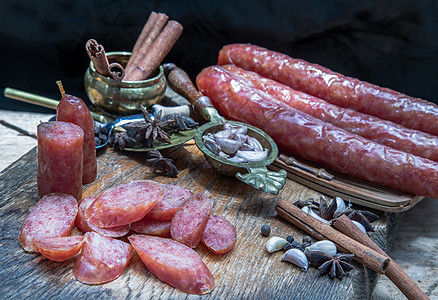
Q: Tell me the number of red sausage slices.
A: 10